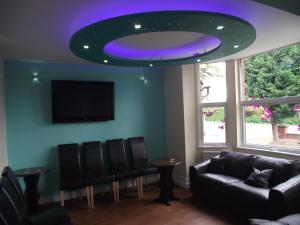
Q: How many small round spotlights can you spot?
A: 7